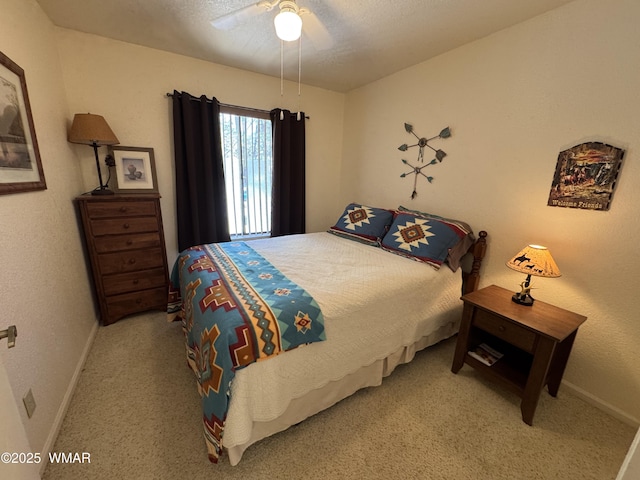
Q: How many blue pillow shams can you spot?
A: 2